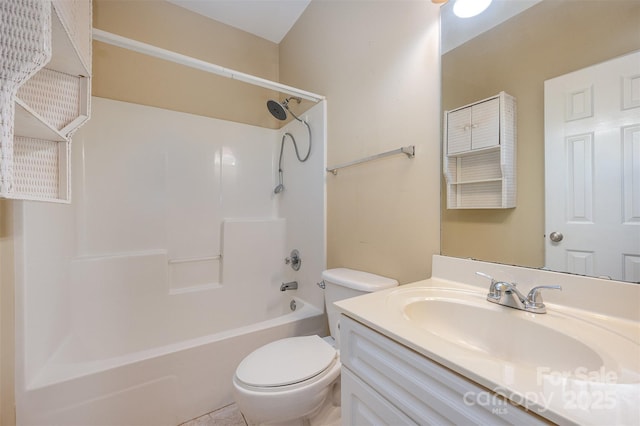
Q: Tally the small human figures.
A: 0